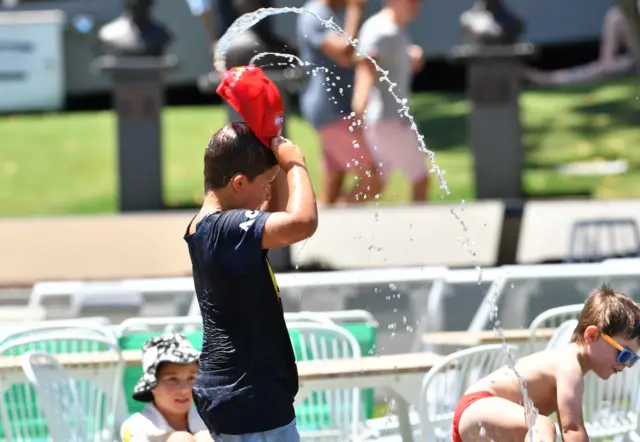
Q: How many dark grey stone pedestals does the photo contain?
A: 3